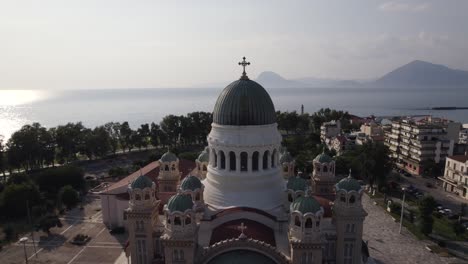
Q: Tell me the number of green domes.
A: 11